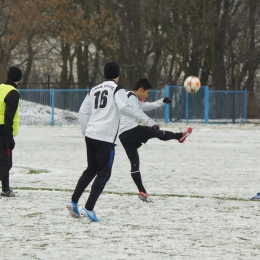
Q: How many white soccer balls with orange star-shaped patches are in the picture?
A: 1